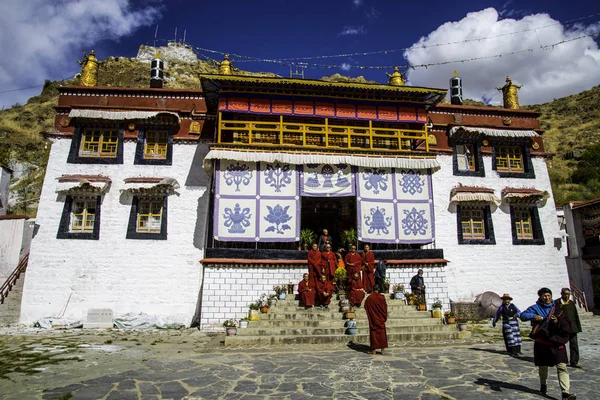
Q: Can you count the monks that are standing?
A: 5